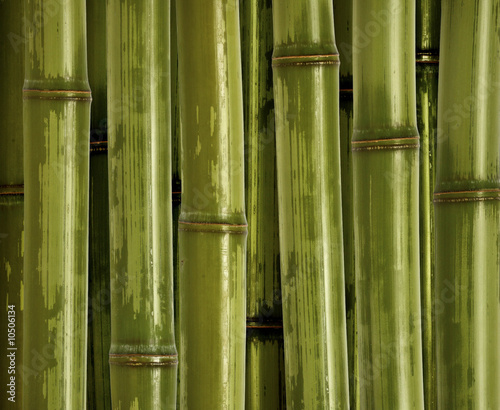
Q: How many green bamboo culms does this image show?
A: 12